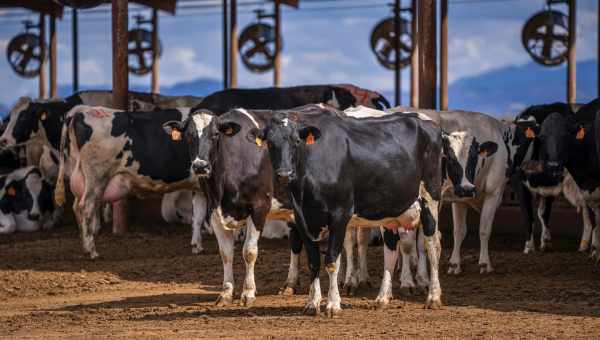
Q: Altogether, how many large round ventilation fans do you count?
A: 5